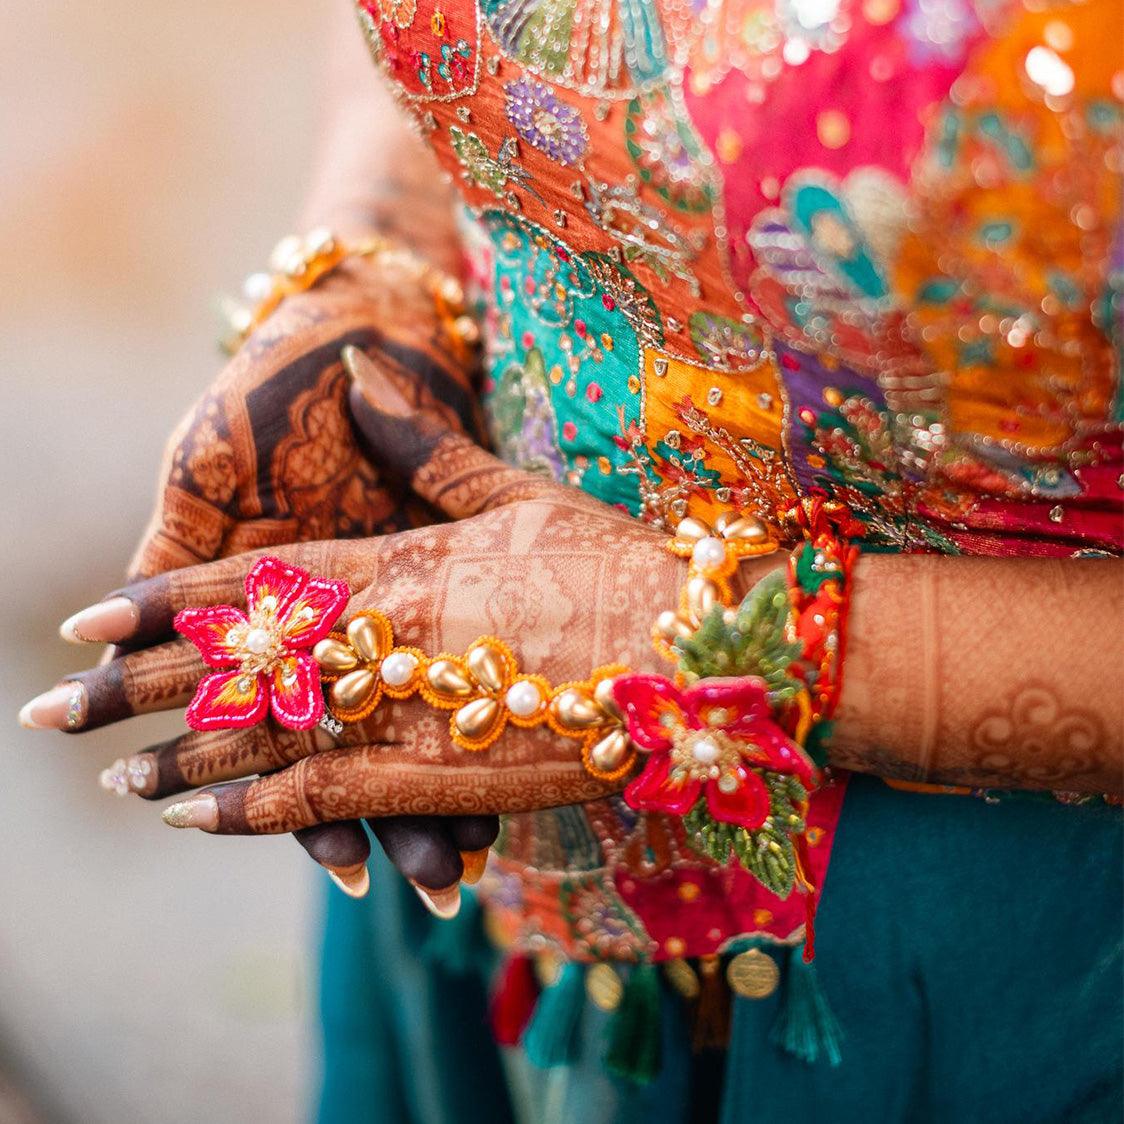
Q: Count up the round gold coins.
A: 4